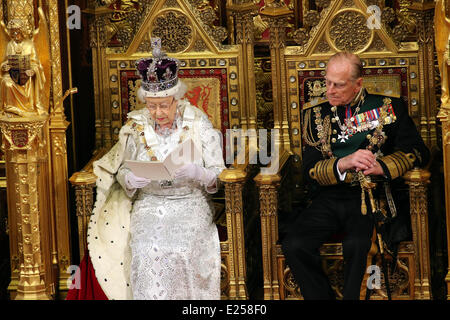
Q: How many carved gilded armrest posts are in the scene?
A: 4